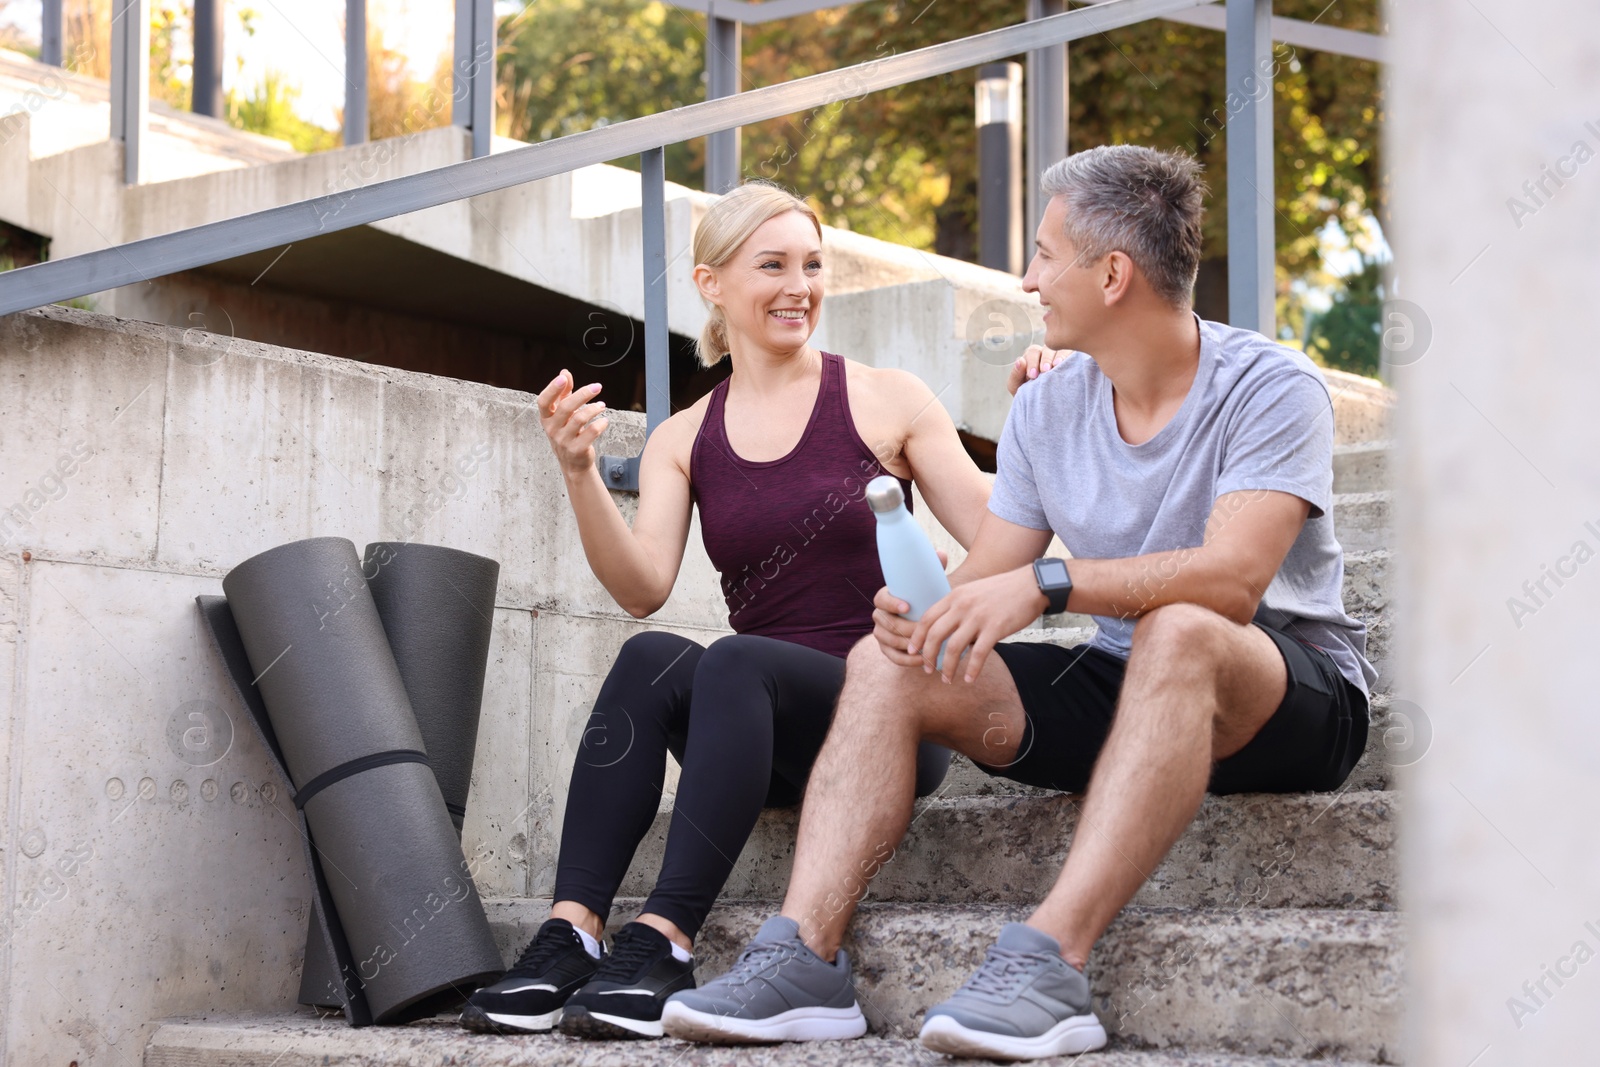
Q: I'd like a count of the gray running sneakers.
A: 2